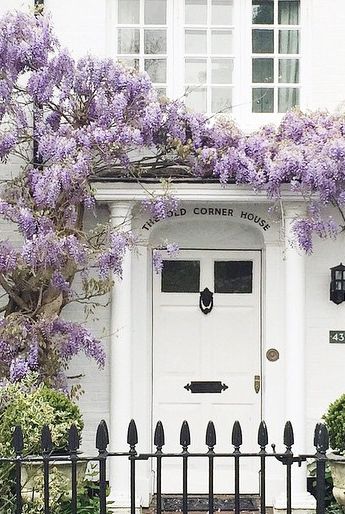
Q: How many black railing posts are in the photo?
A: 12